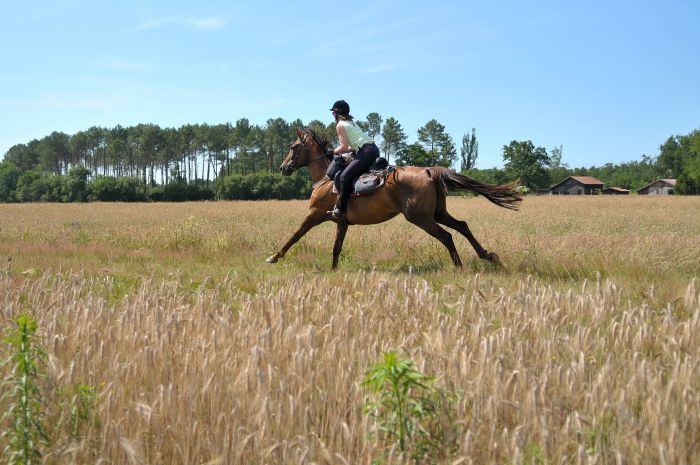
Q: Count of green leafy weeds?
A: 2